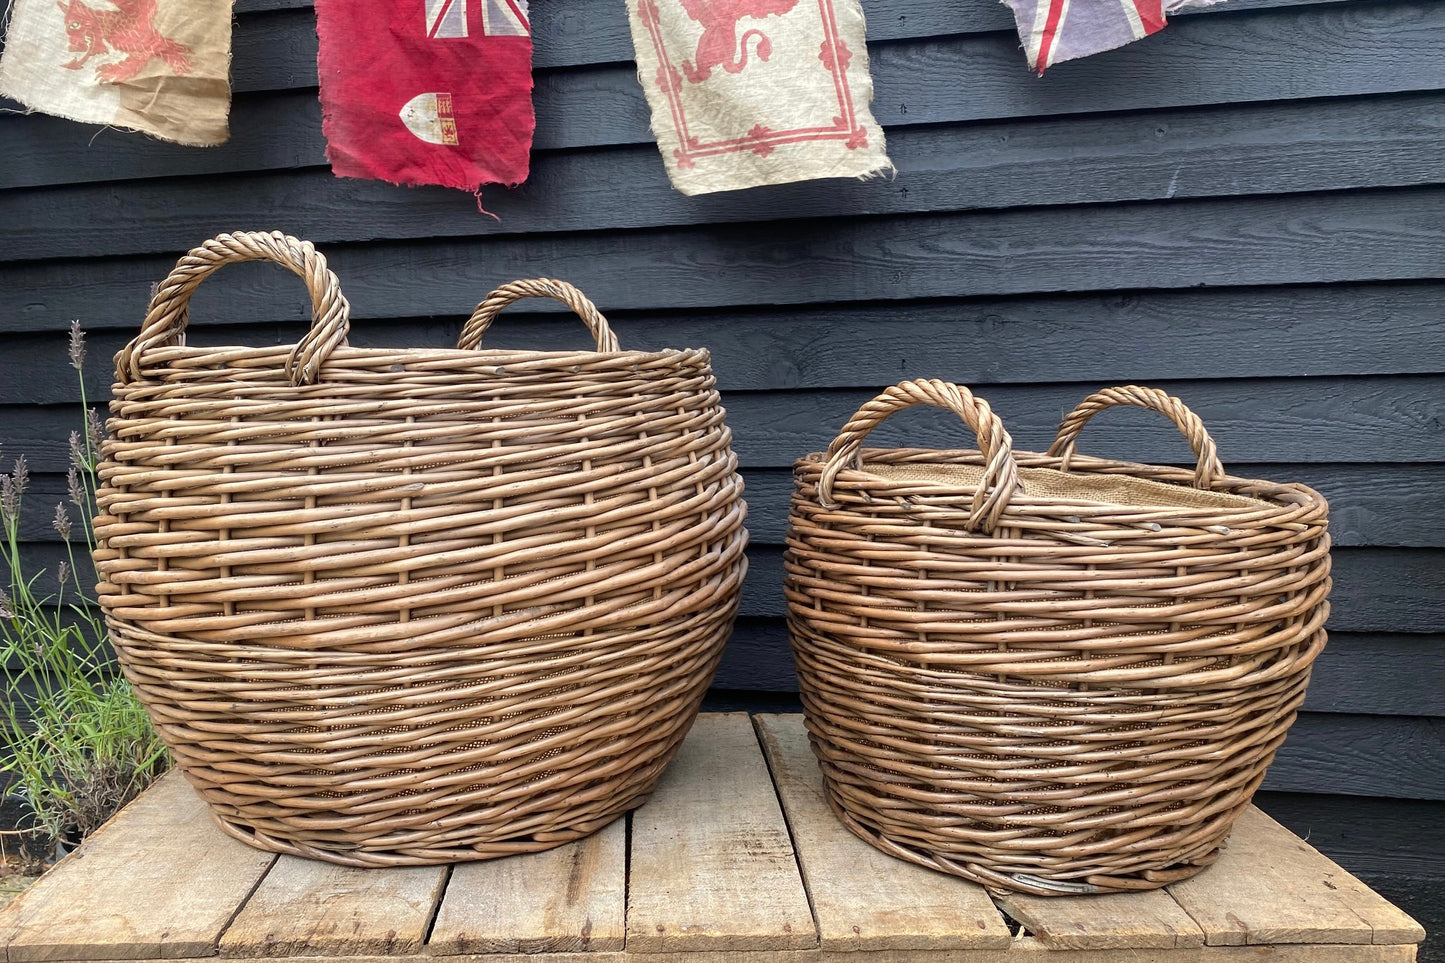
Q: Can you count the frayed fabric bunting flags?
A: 4